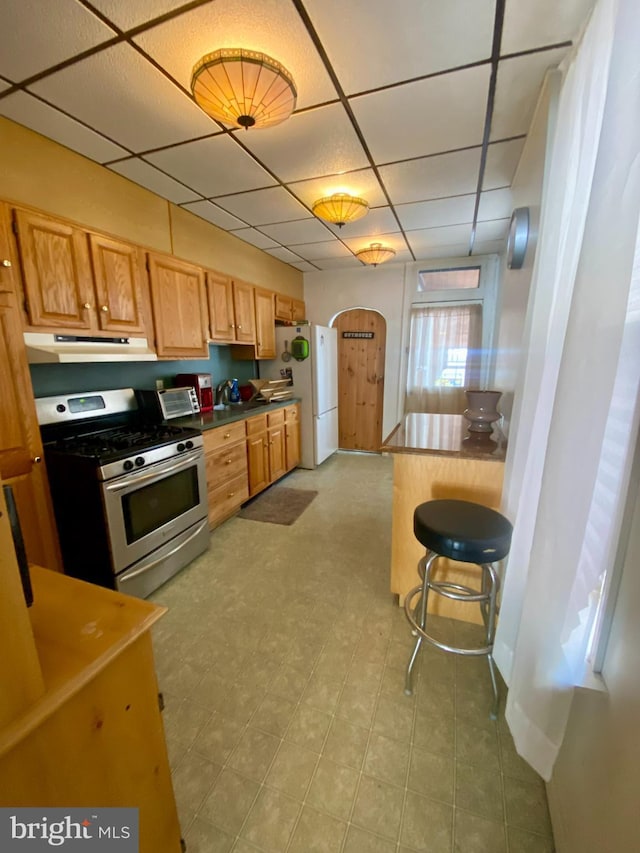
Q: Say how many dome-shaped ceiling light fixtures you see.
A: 3